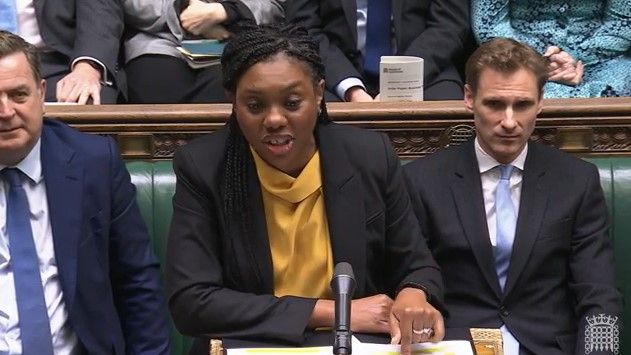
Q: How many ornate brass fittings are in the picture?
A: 2